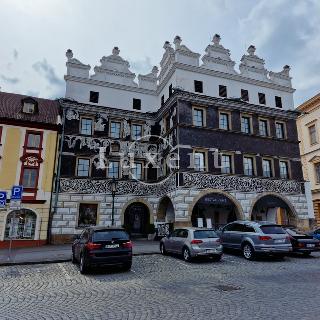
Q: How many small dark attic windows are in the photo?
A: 9